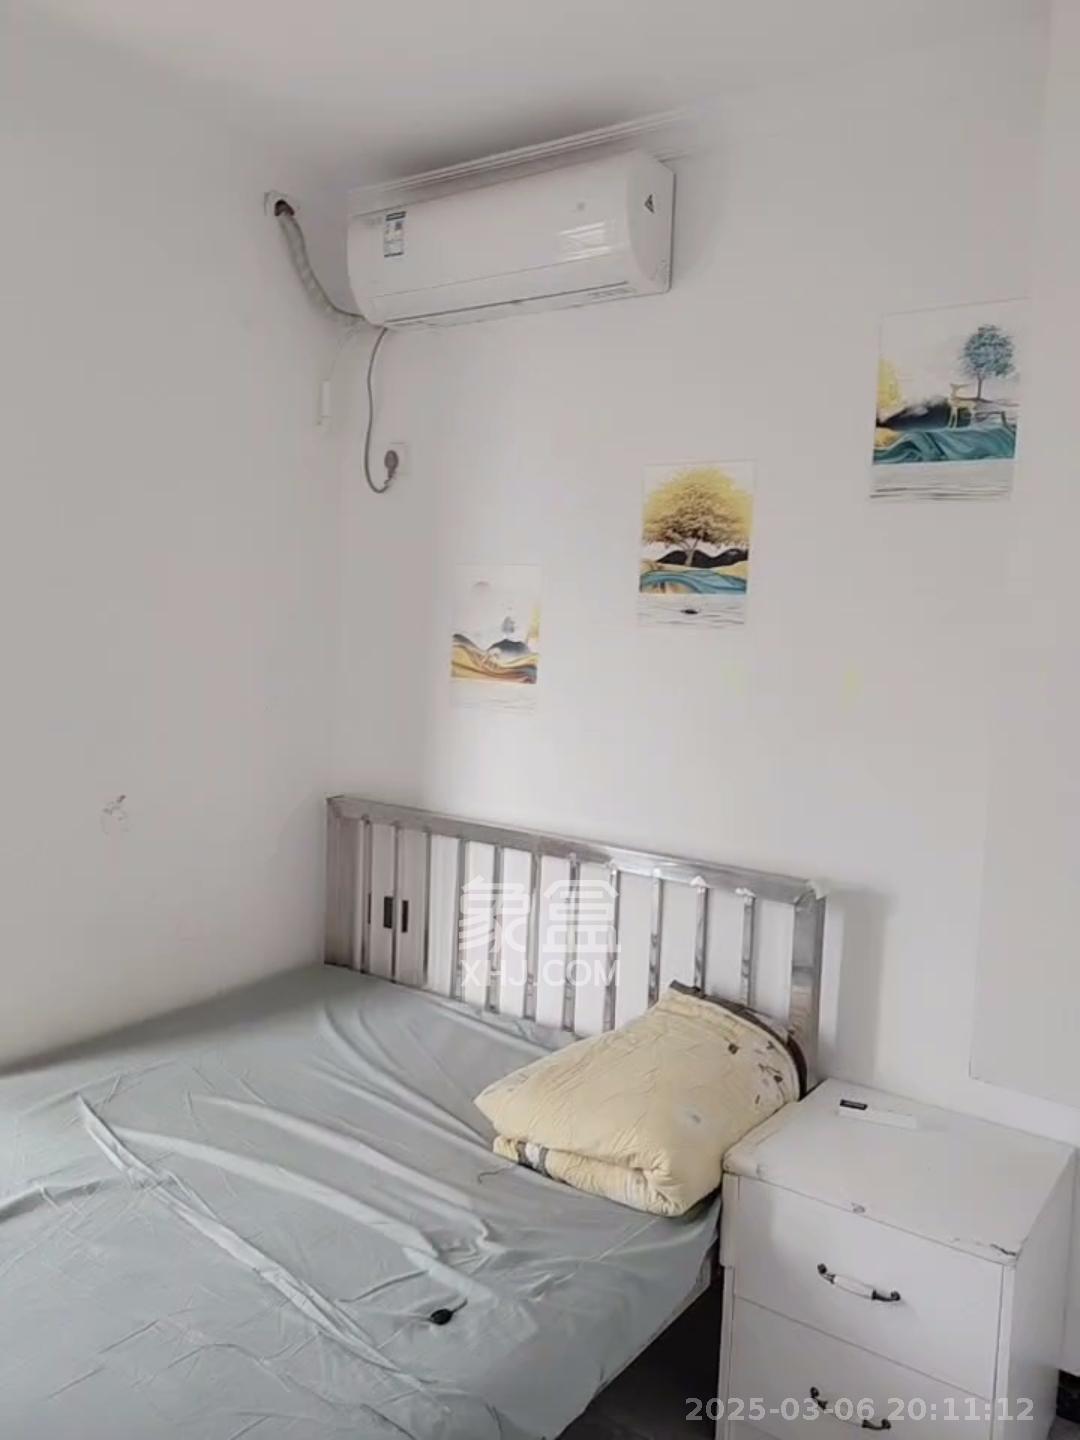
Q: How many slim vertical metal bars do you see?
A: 11